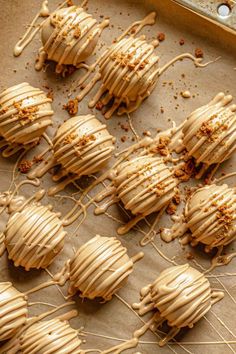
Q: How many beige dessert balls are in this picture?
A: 12